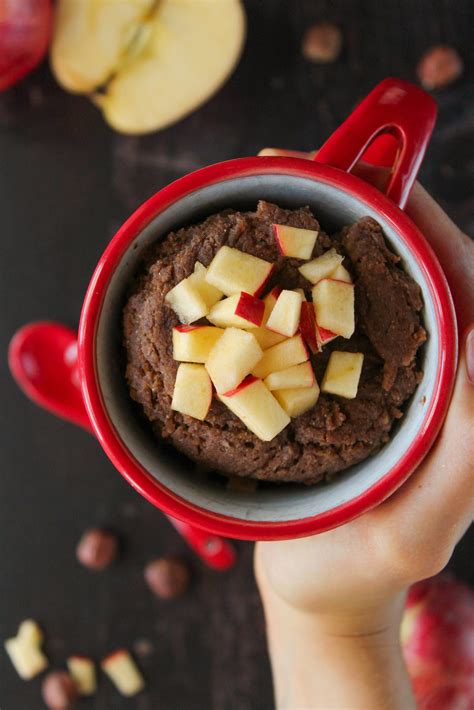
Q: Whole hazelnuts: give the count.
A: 5